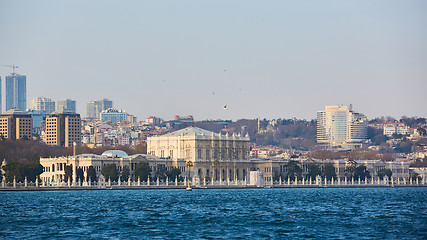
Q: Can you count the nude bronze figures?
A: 0